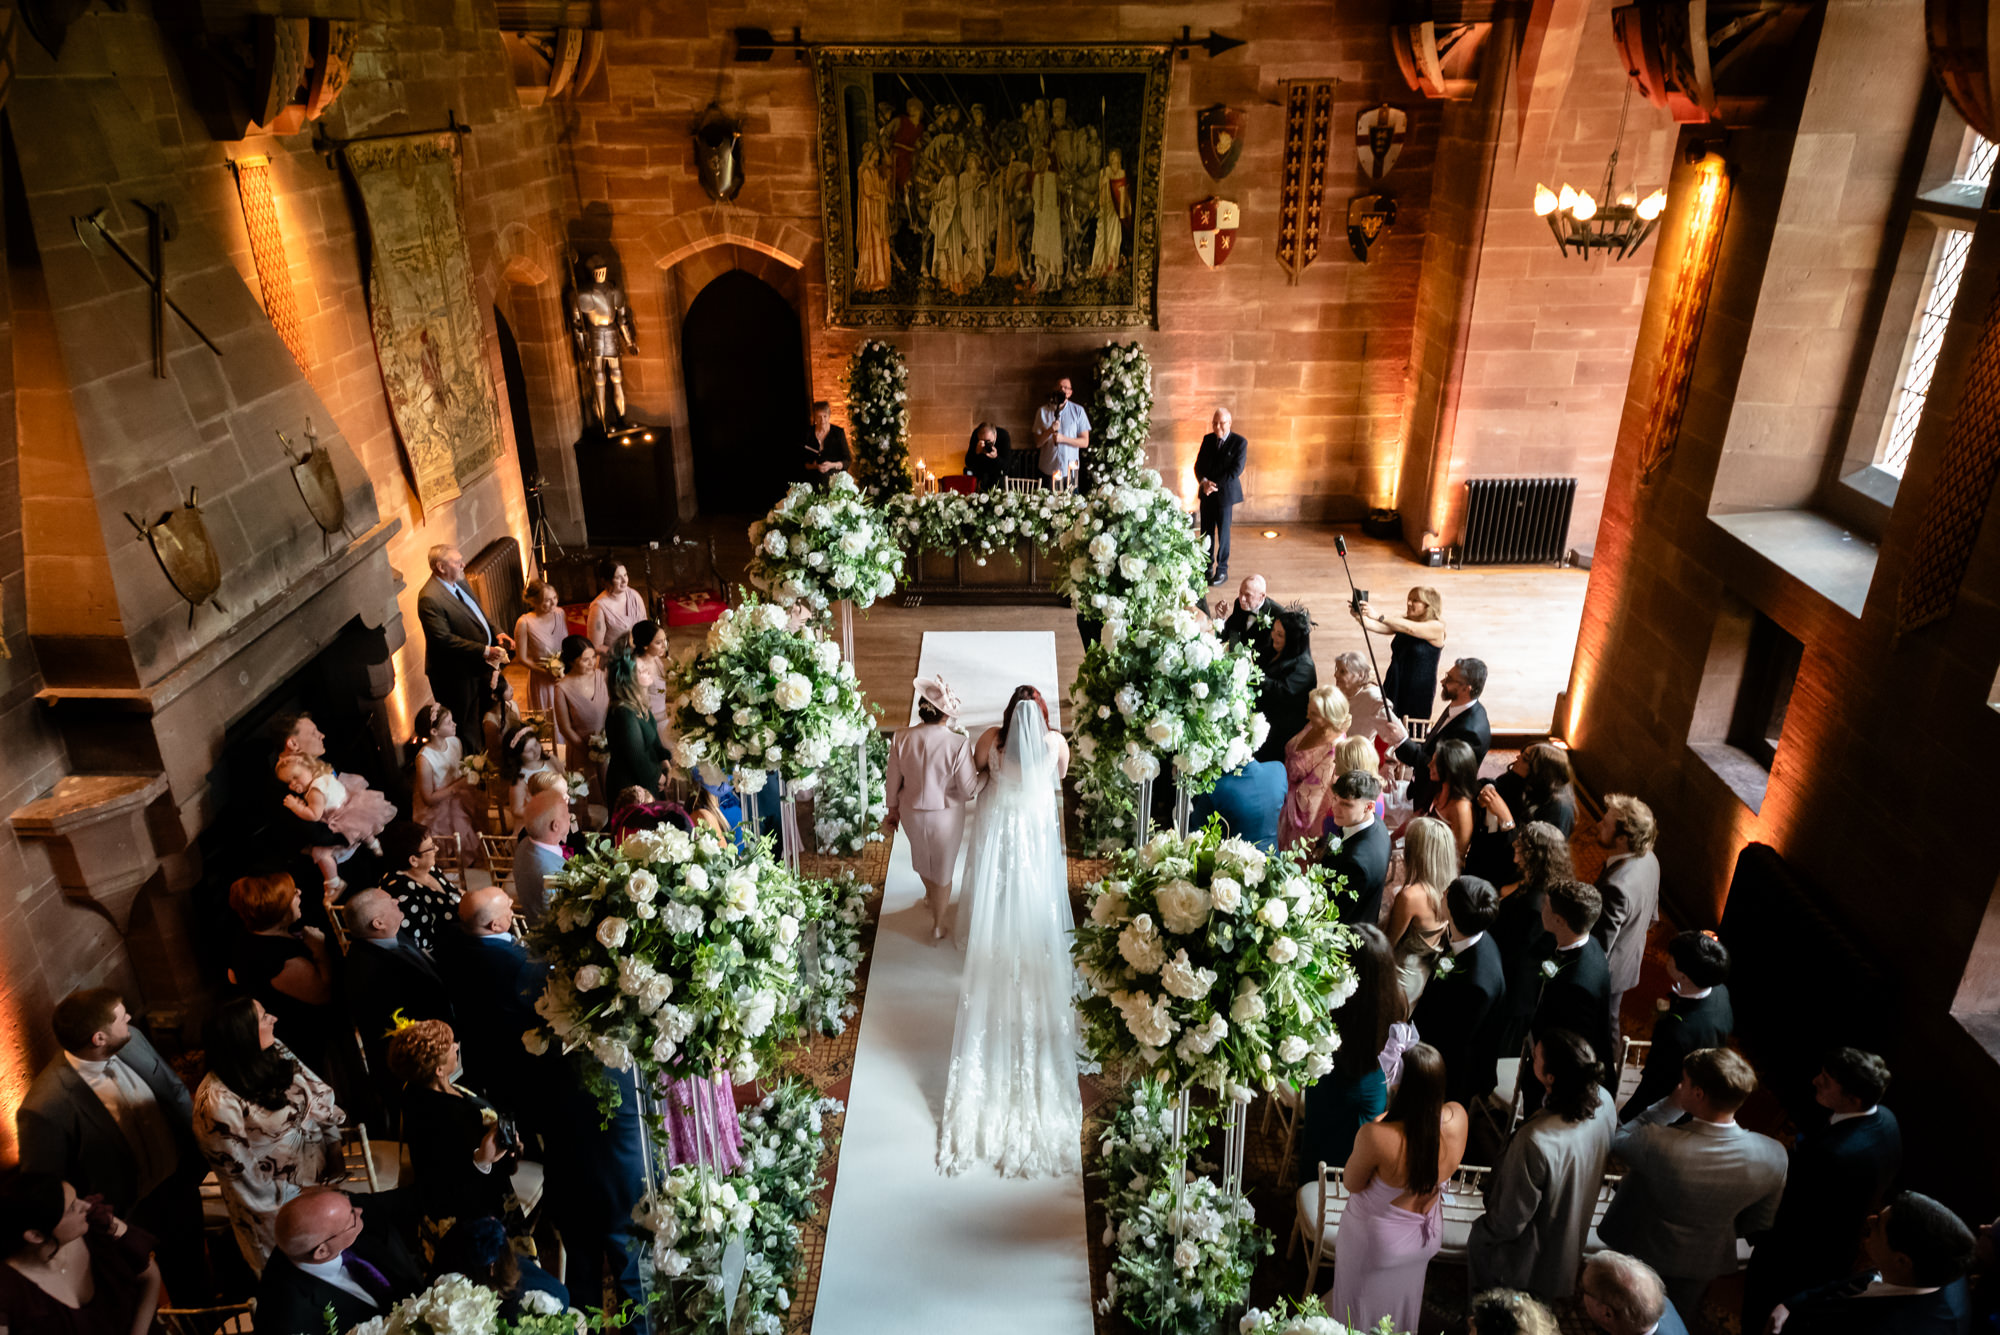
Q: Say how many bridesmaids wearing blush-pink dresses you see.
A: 4